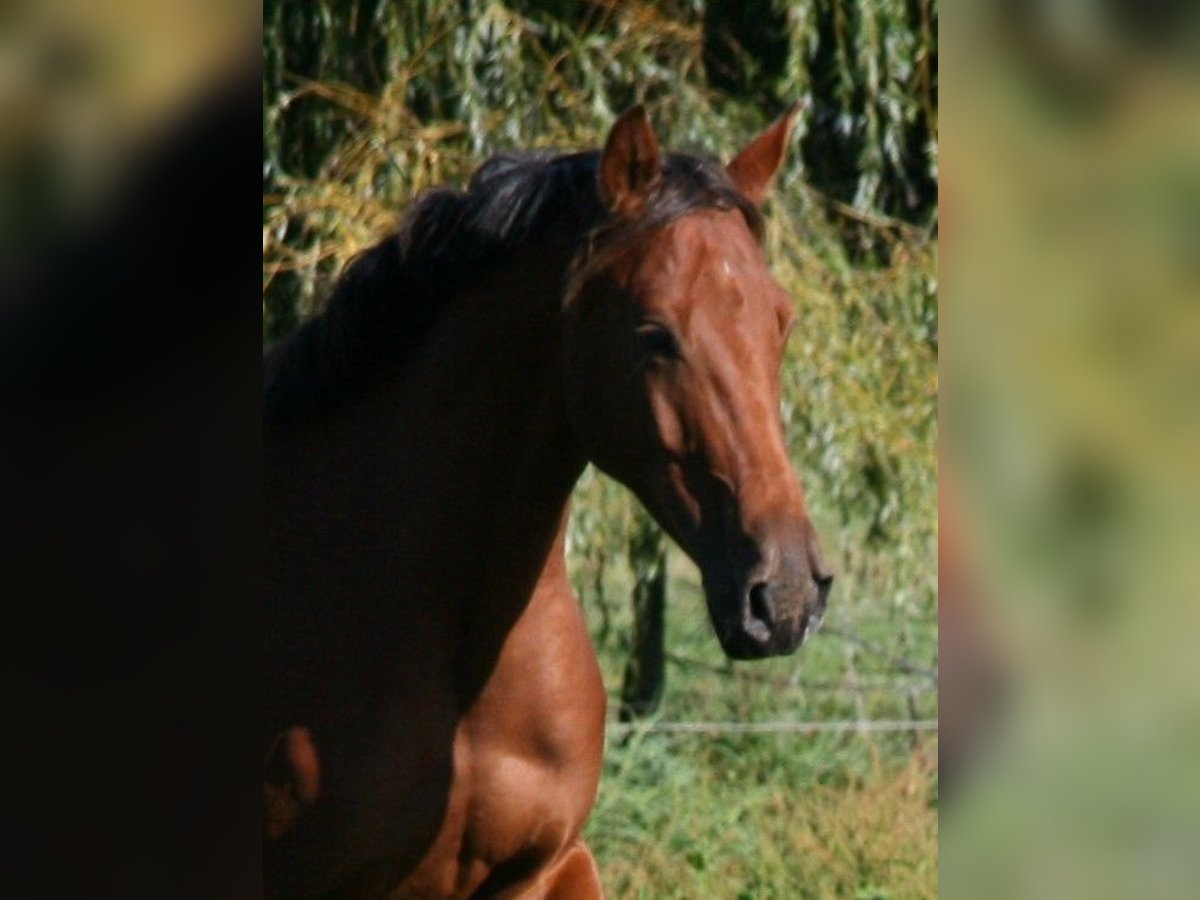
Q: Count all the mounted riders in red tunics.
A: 0